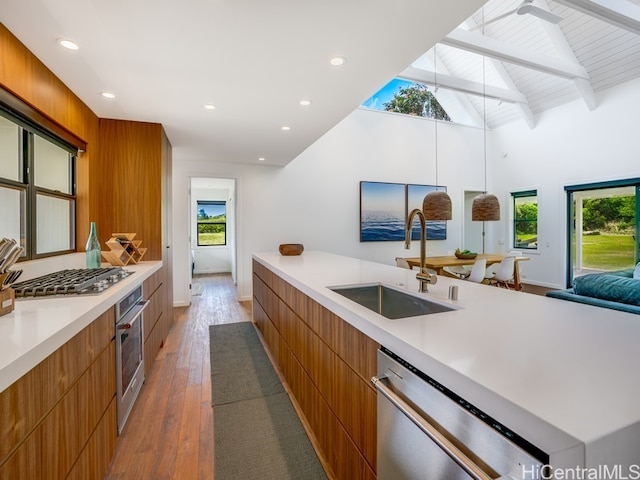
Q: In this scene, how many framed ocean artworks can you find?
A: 2